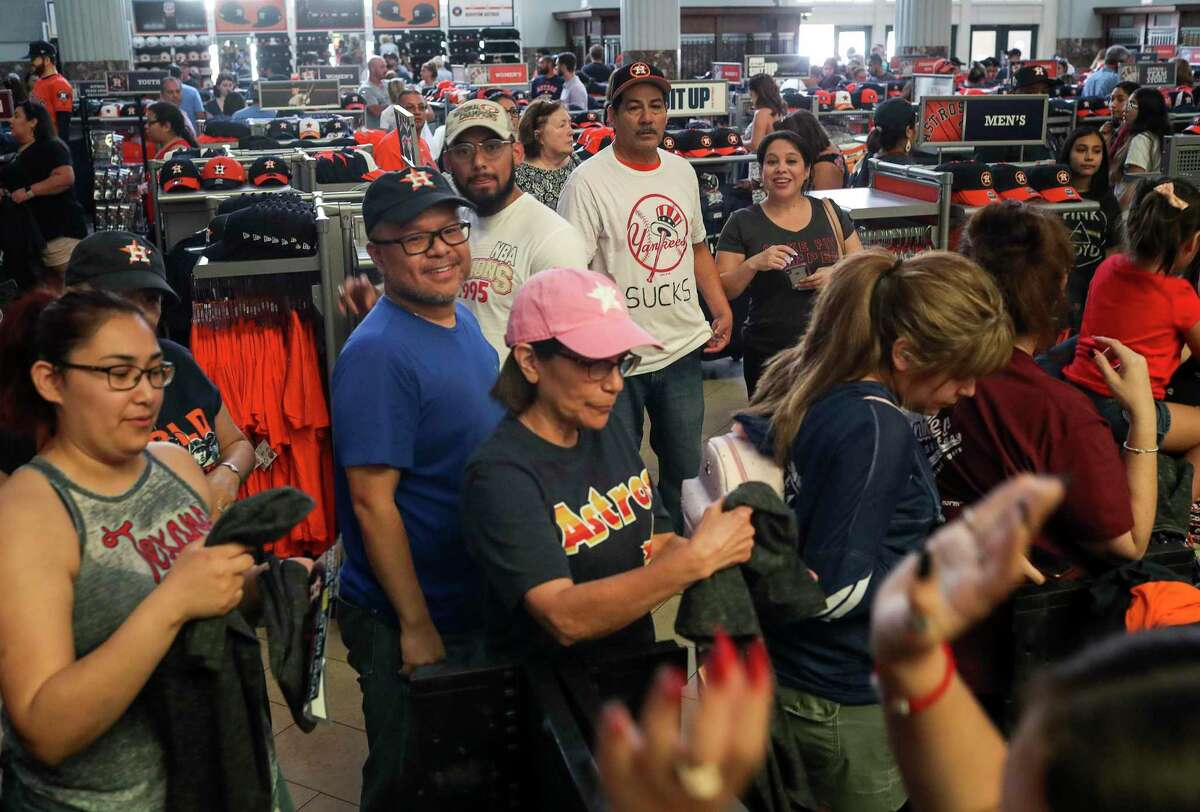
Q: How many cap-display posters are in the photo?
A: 2